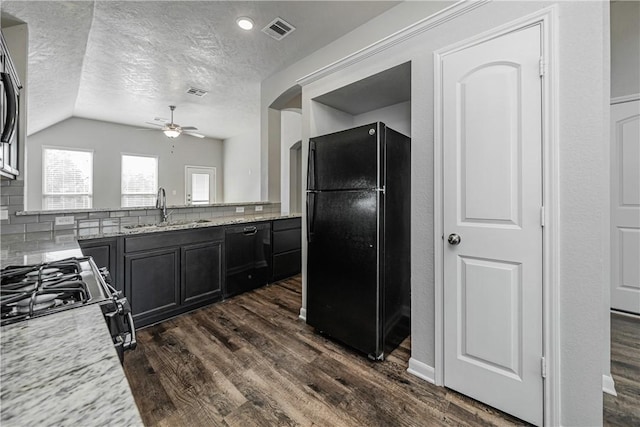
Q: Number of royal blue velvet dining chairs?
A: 0